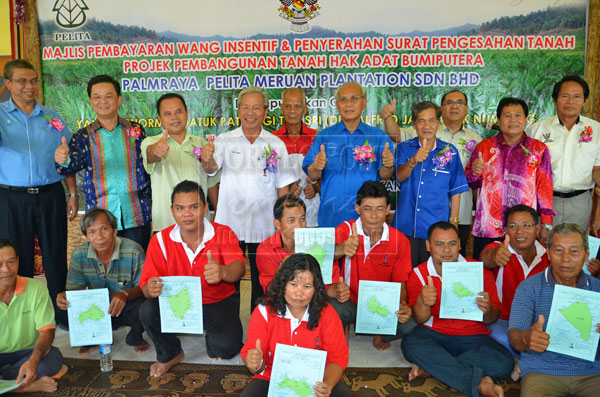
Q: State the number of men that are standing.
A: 10